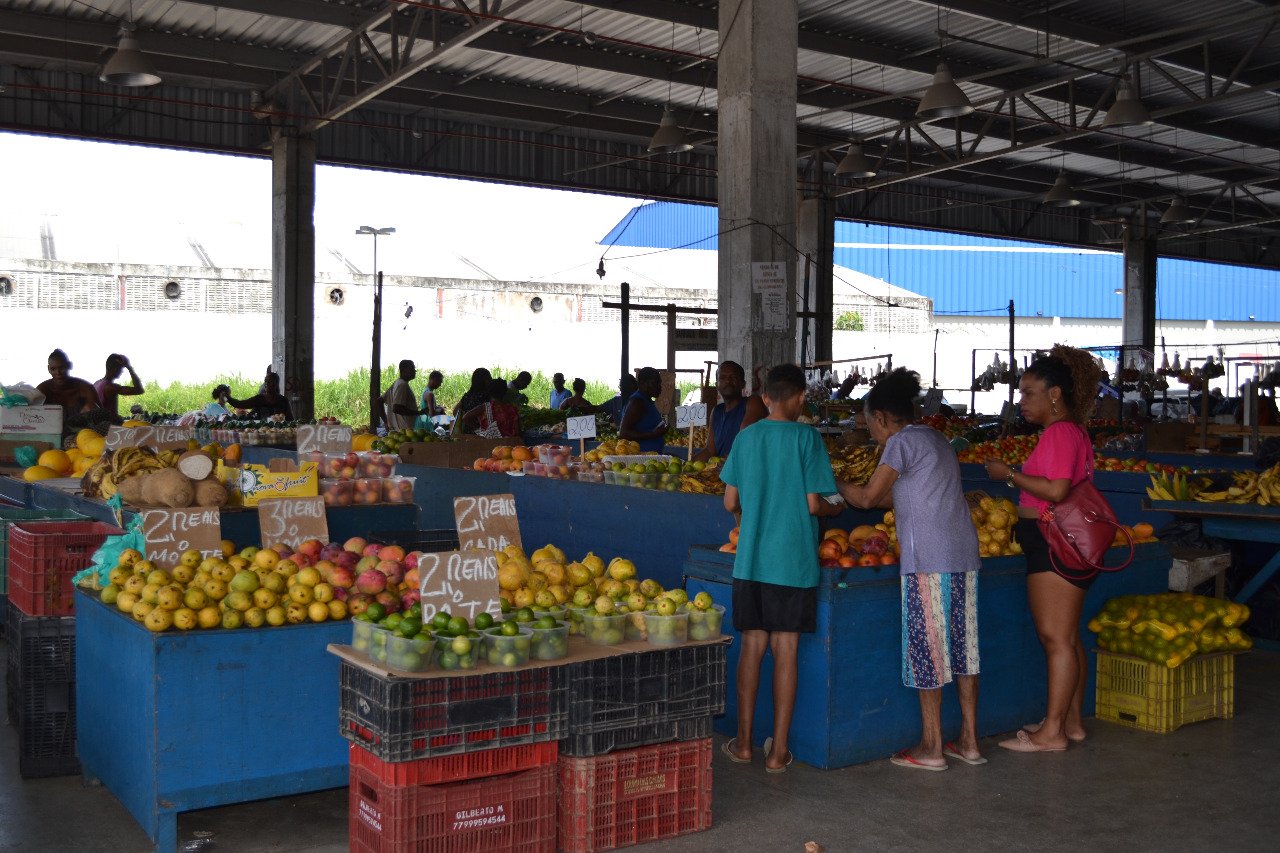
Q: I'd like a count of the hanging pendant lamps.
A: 7